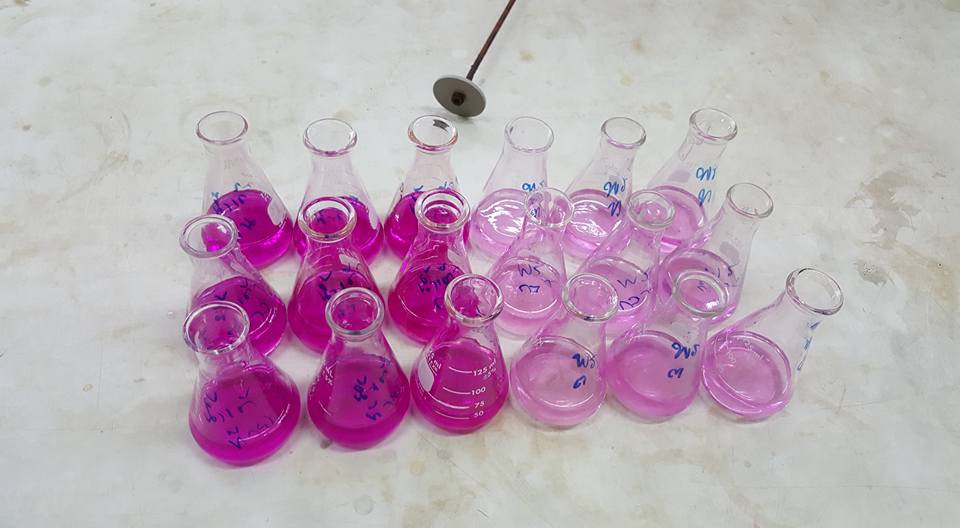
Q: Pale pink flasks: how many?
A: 9